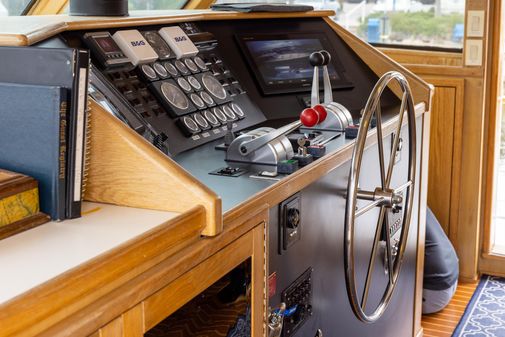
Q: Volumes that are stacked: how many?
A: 3